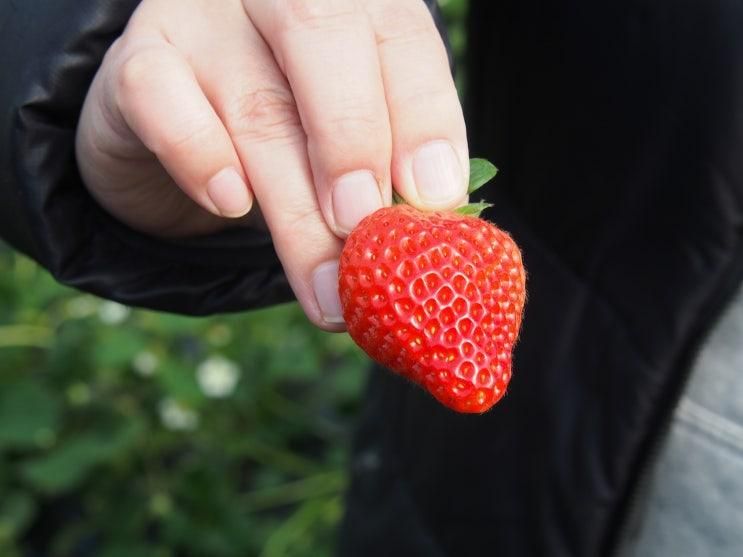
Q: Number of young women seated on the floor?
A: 0